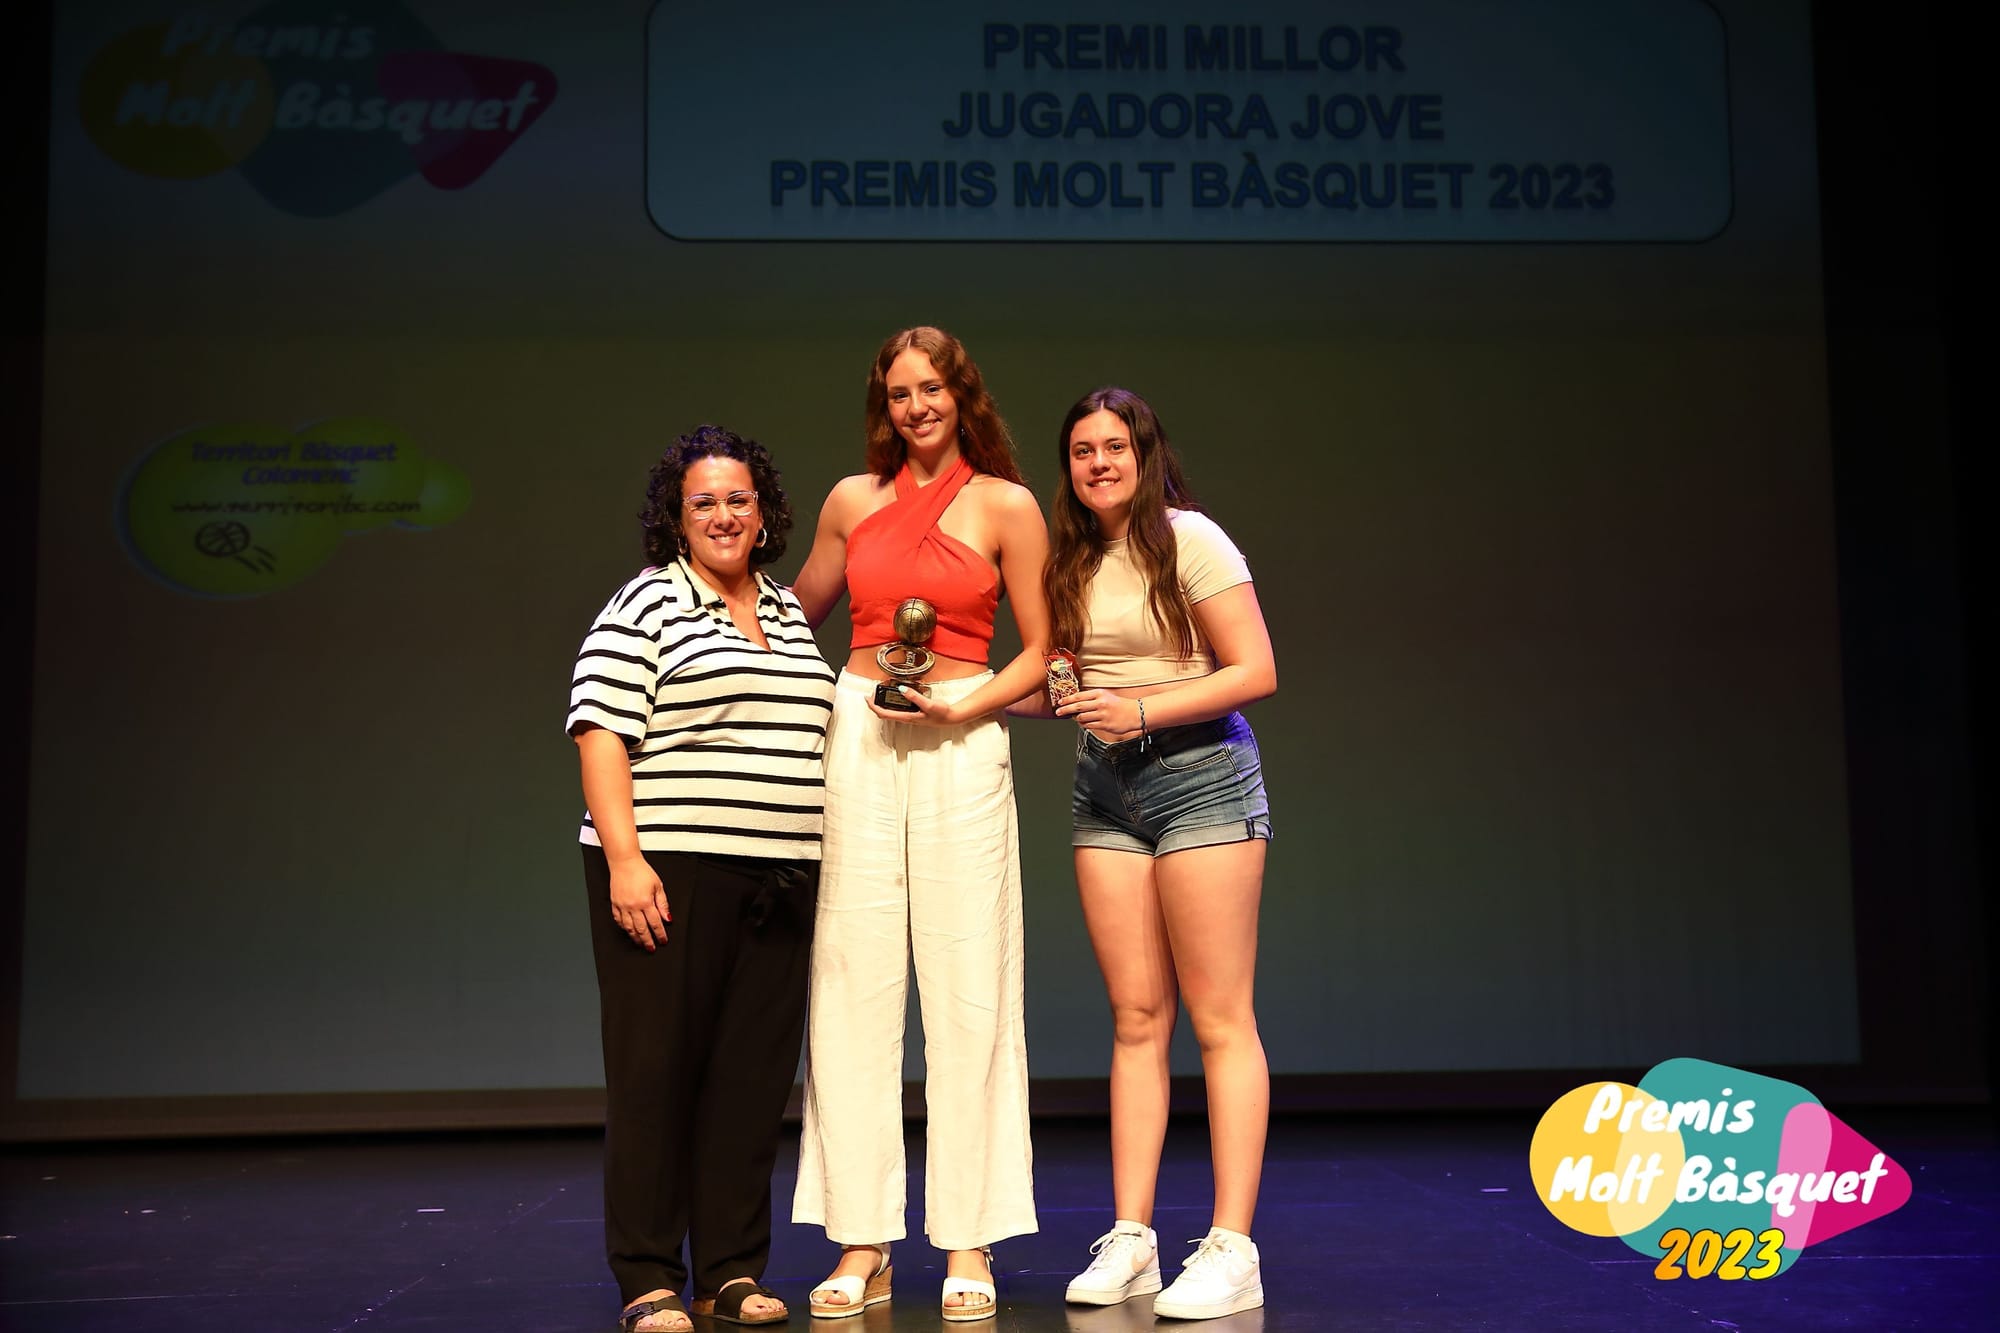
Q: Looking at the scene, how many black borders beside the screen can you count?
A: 2